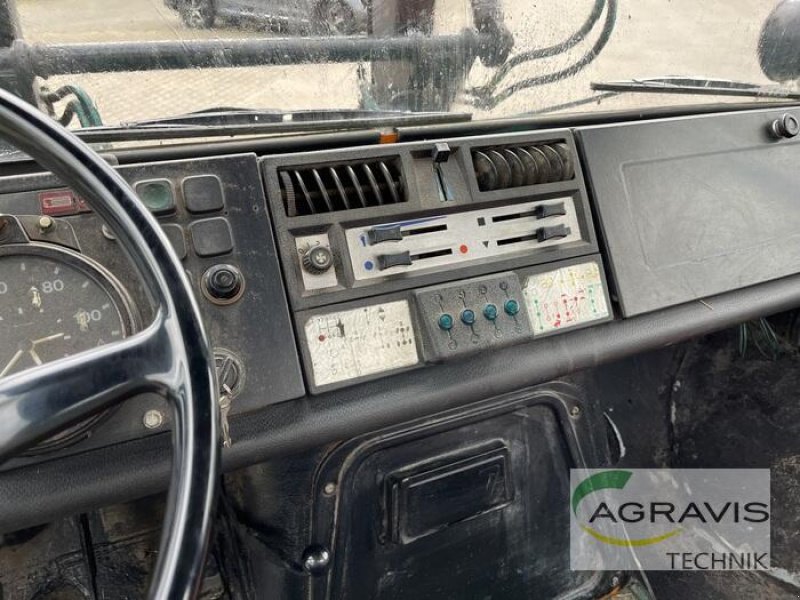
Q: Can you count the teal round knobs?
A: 4